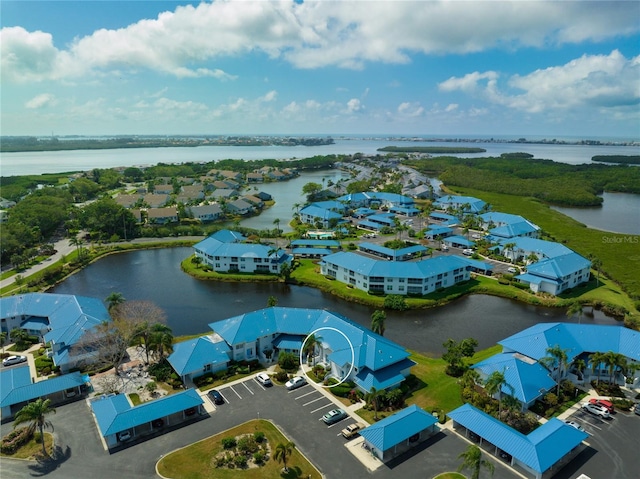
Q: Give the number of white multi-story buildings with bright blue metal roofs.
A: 10